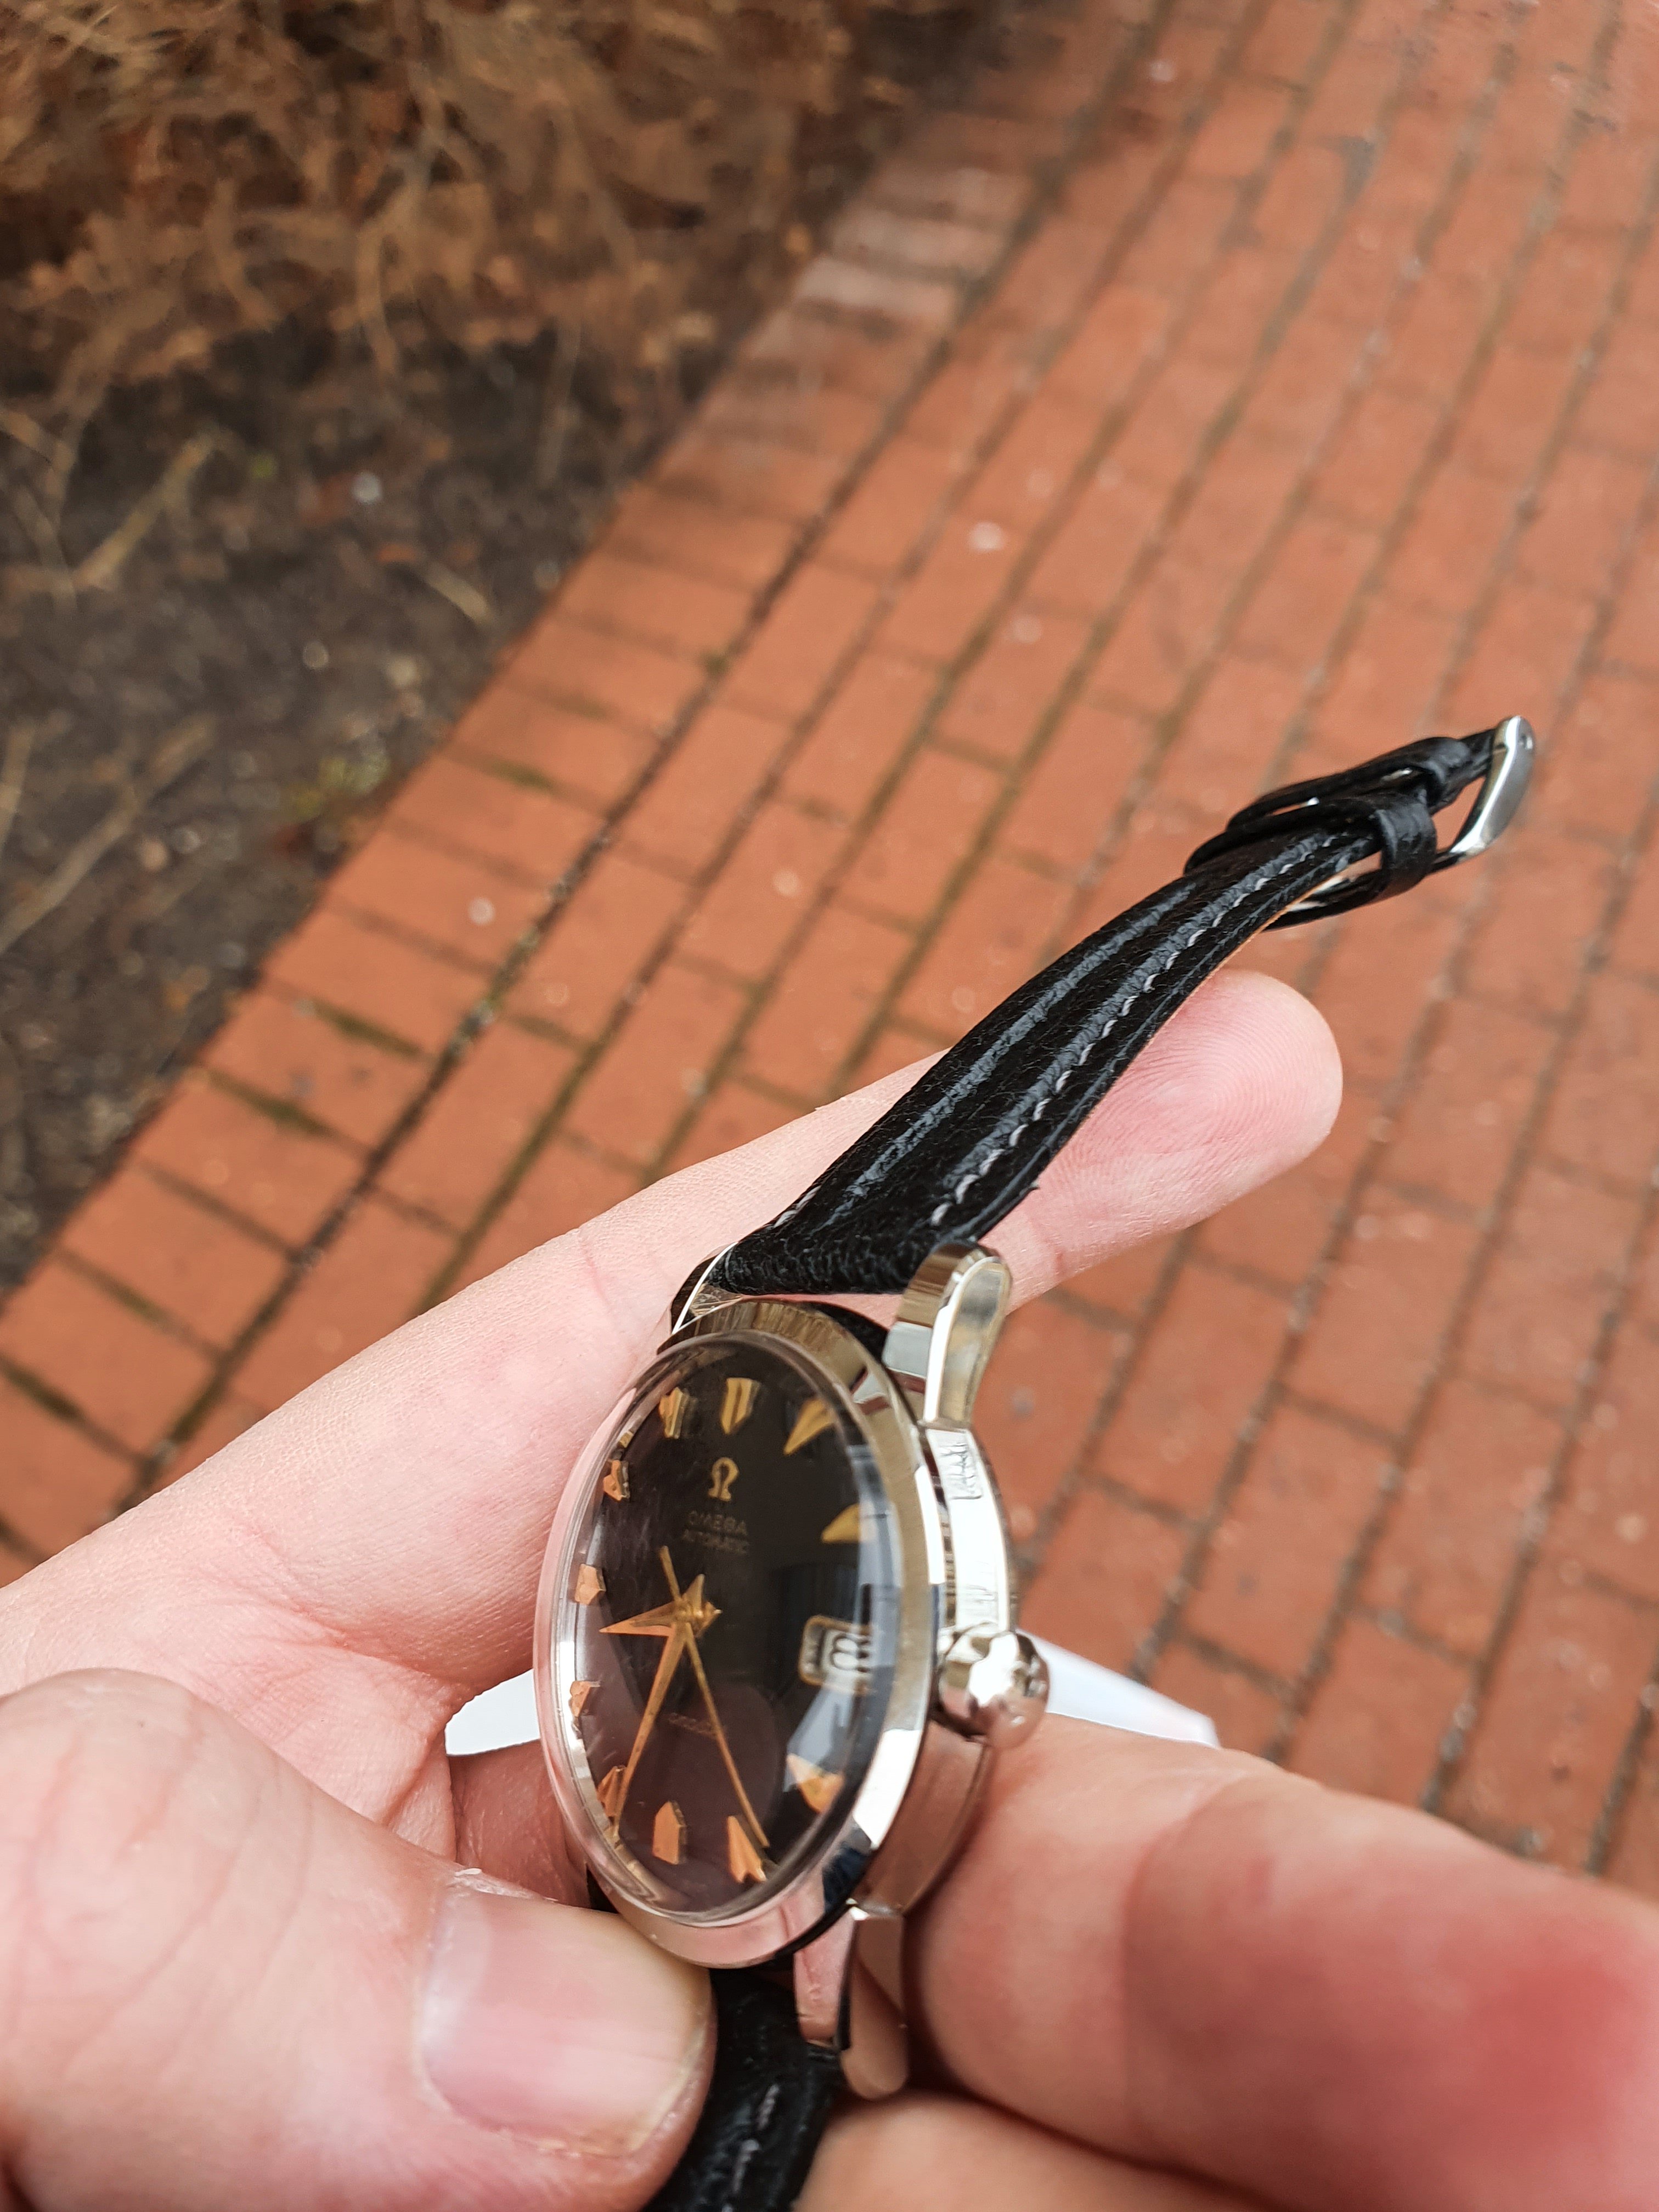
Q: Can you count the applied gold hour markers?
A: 11